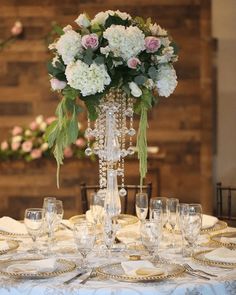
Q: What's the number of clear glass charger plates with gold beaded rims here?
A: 8